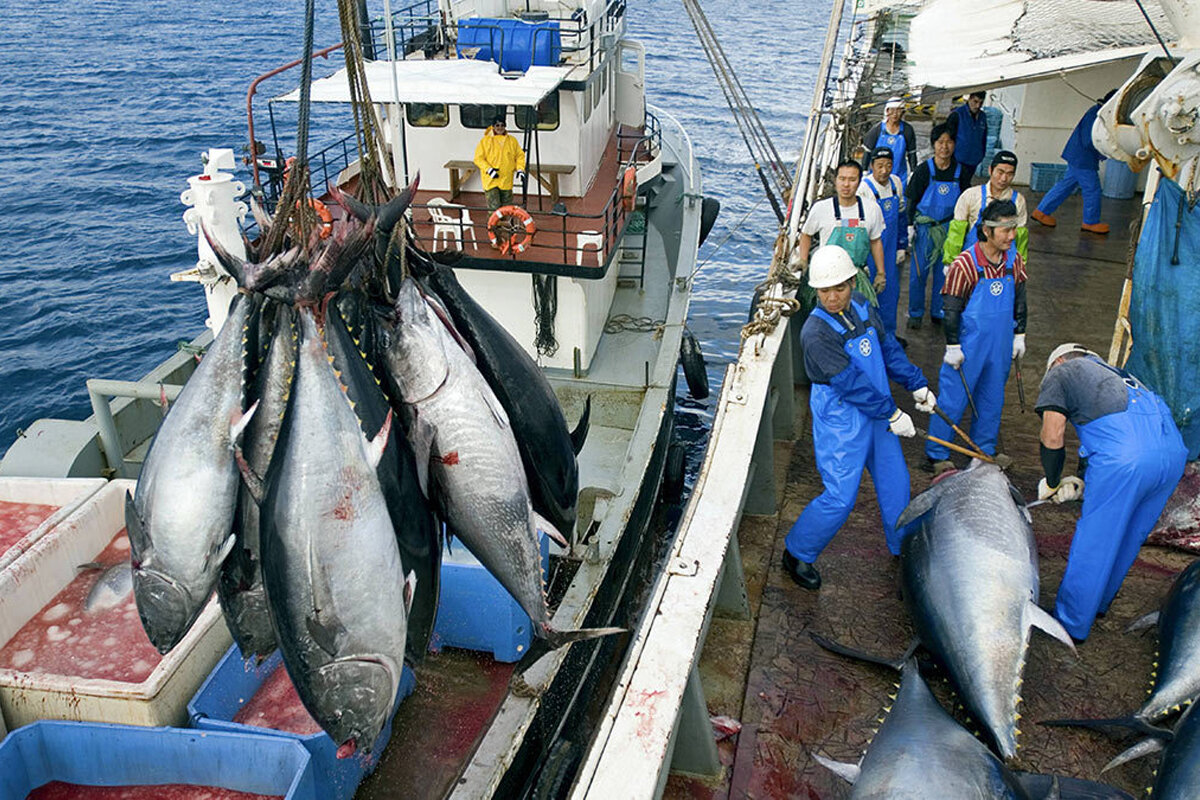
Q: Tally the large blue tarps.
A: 1